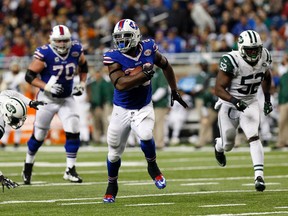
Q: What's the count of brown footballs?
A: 1